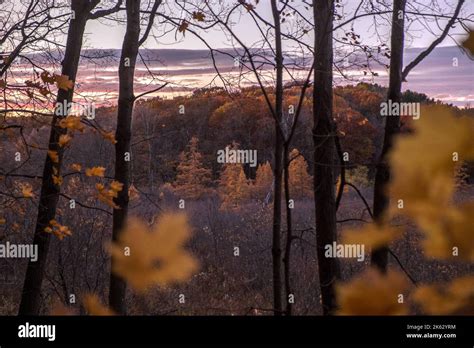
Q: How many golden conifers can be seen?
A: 4